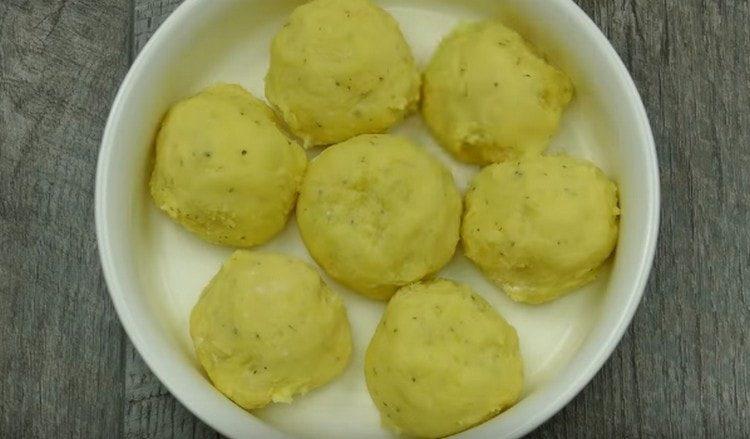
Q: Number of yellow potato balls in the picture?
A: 7